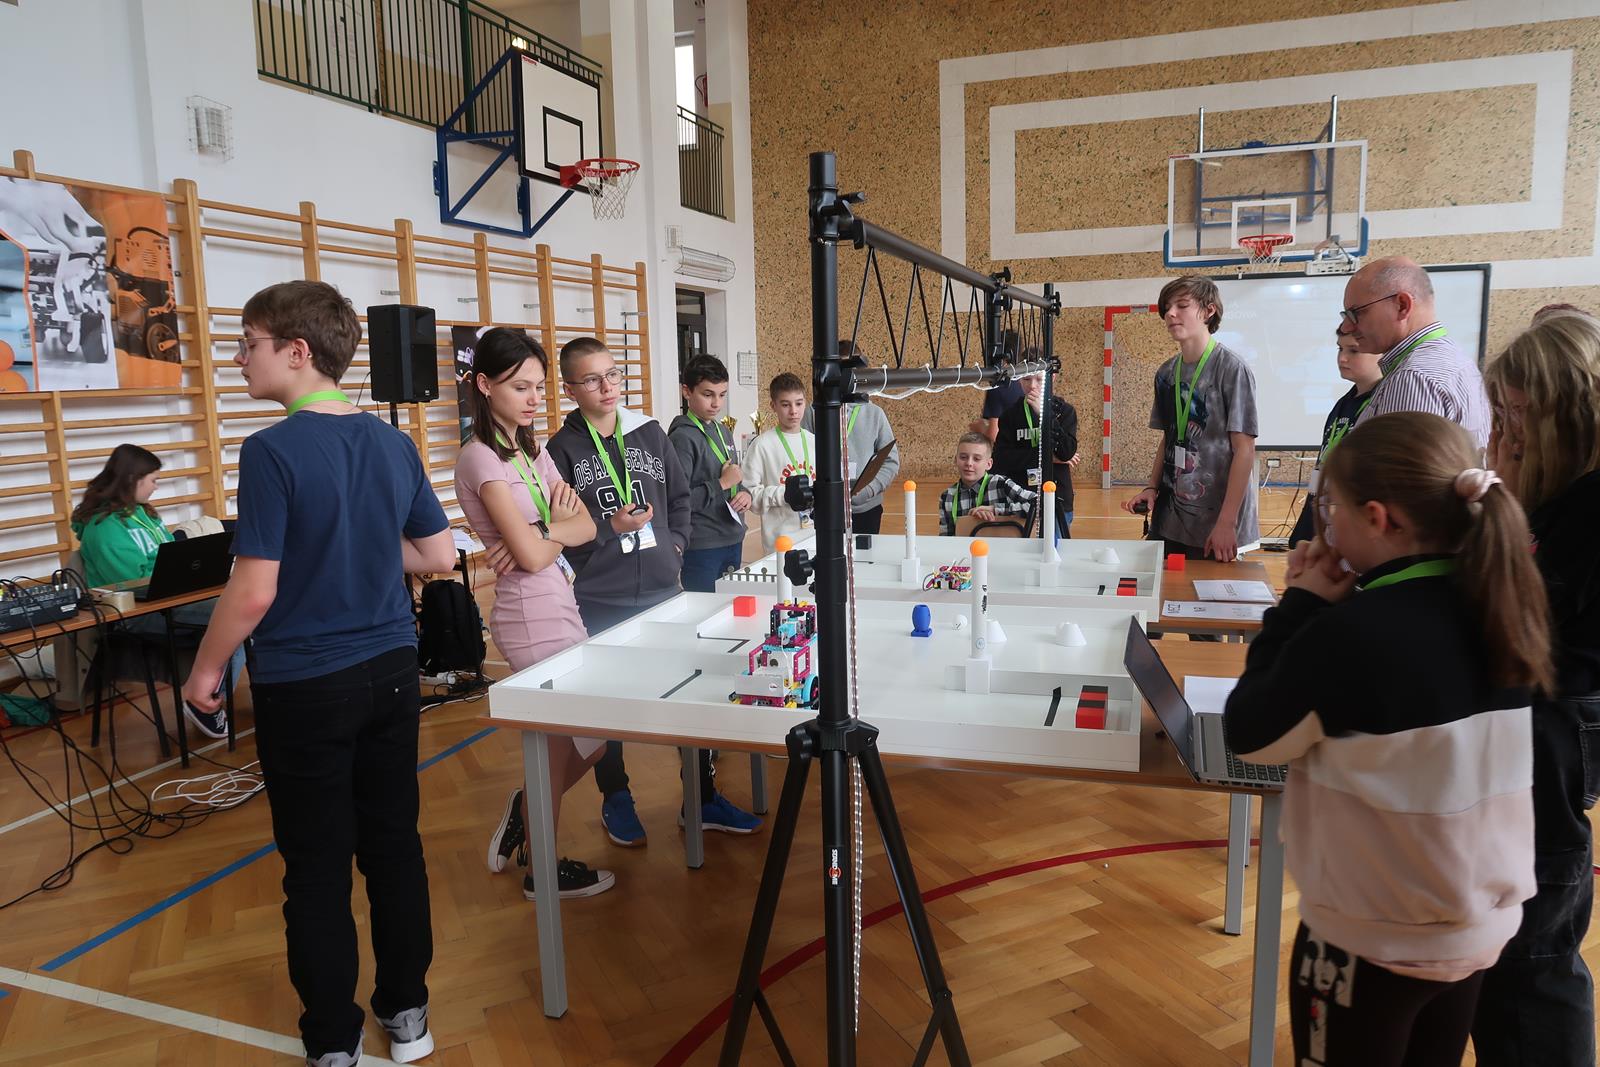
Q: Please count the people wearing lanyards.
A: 13